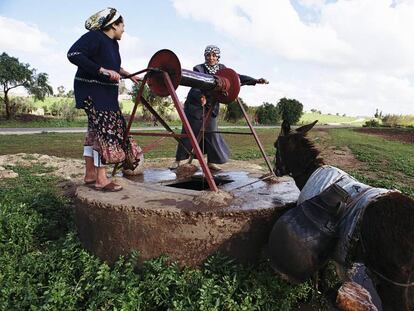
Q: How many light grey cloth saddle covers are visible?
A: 1